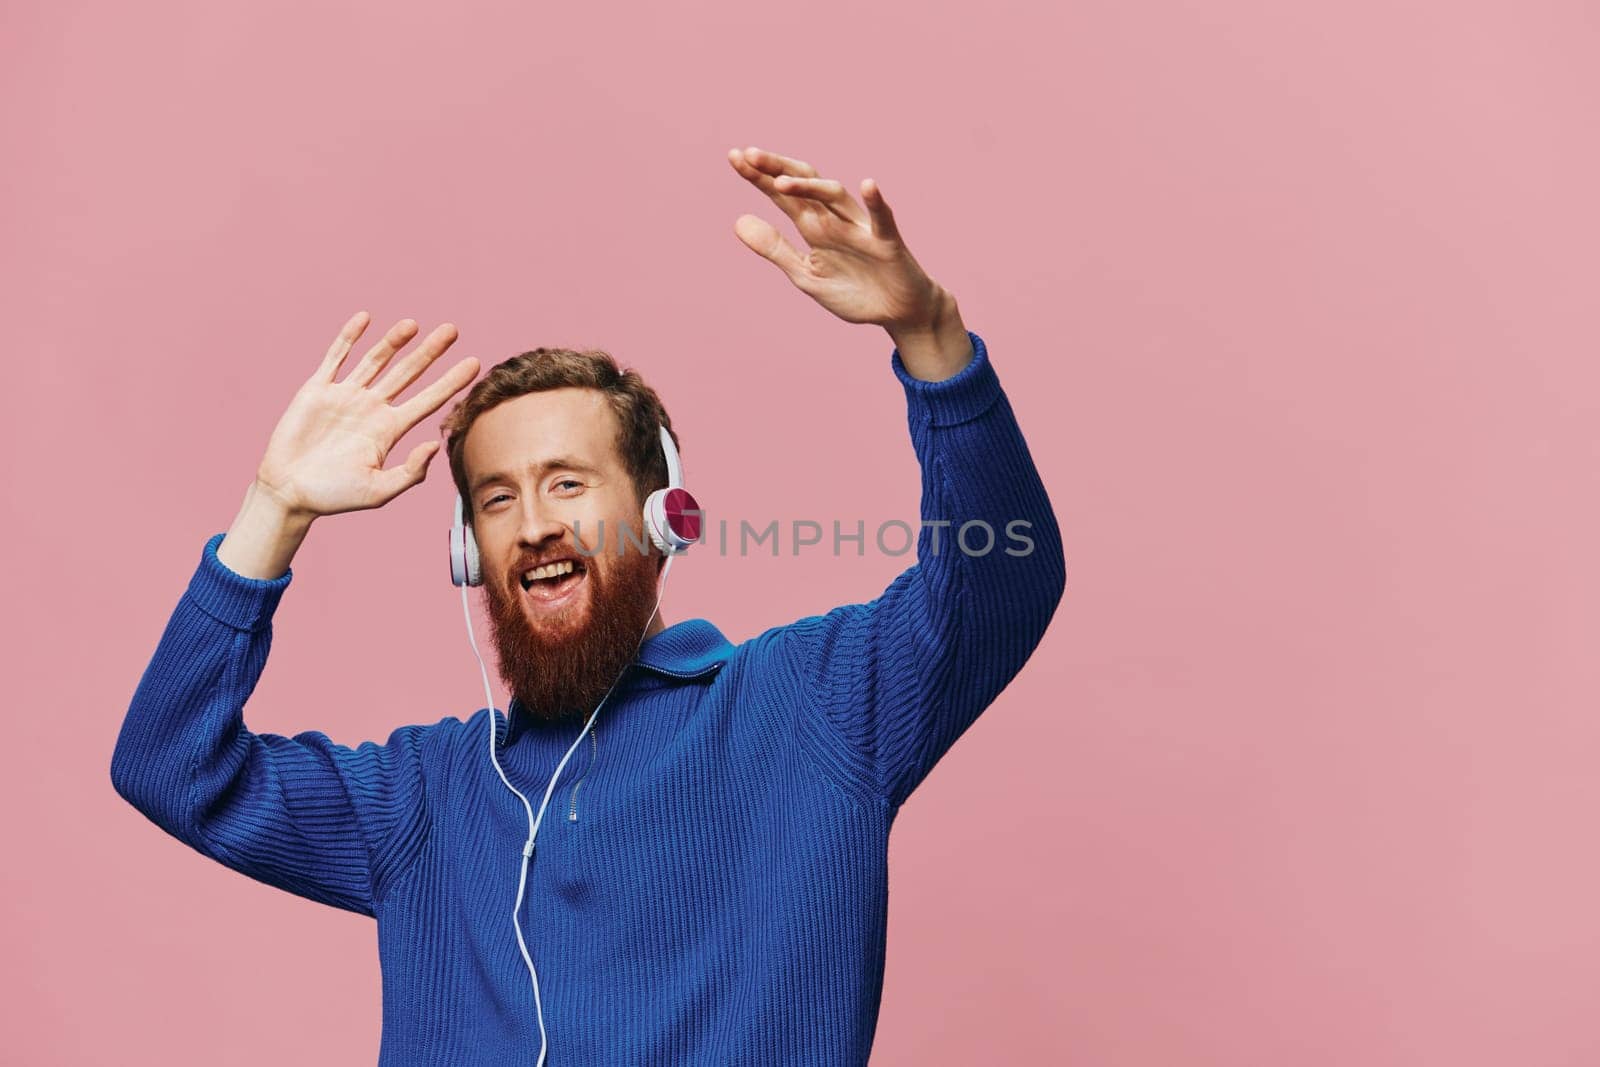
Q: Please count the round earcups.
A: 2